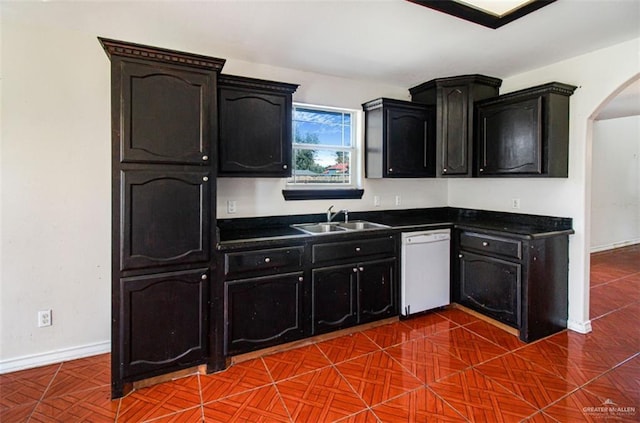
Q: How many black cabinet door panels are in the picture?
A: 11